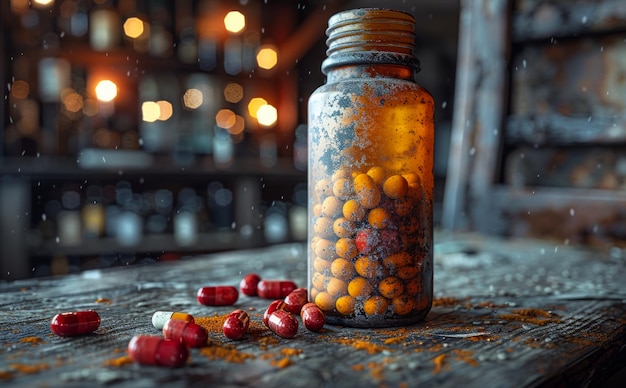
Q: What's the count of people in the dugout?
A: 0